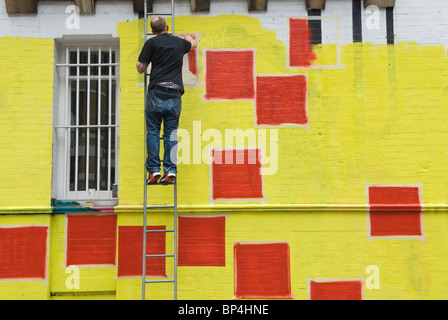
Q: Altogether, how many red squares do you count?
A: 12